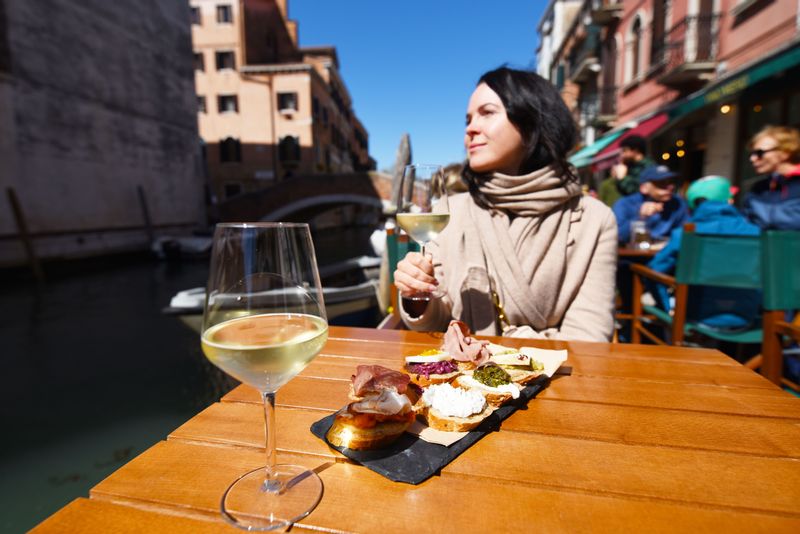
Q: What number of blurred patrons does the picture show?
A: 4